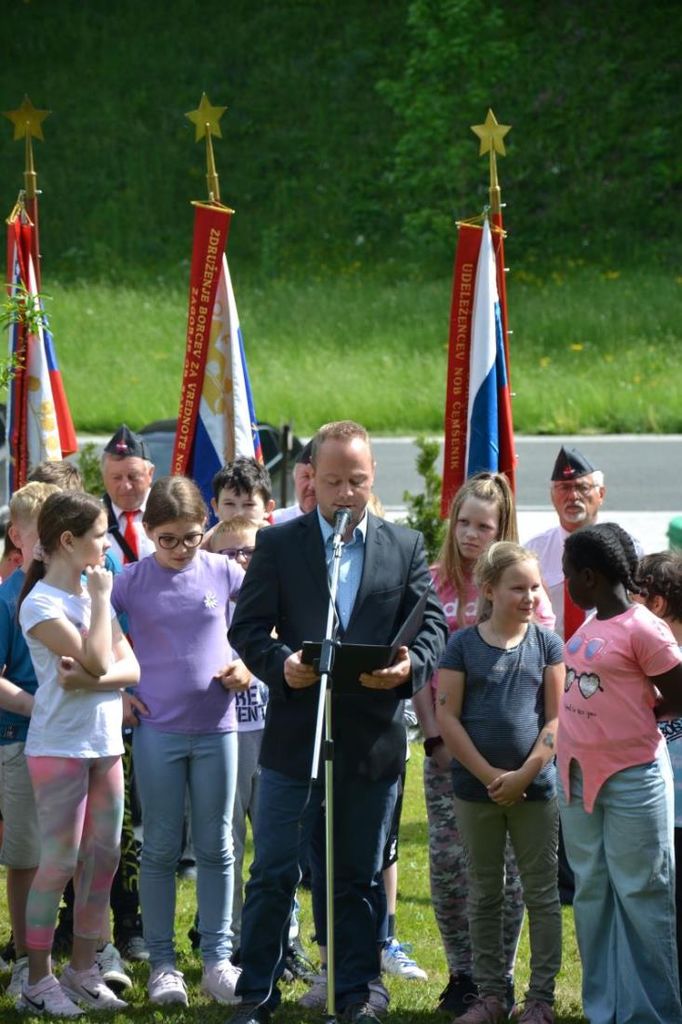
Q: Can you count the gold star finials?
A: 3